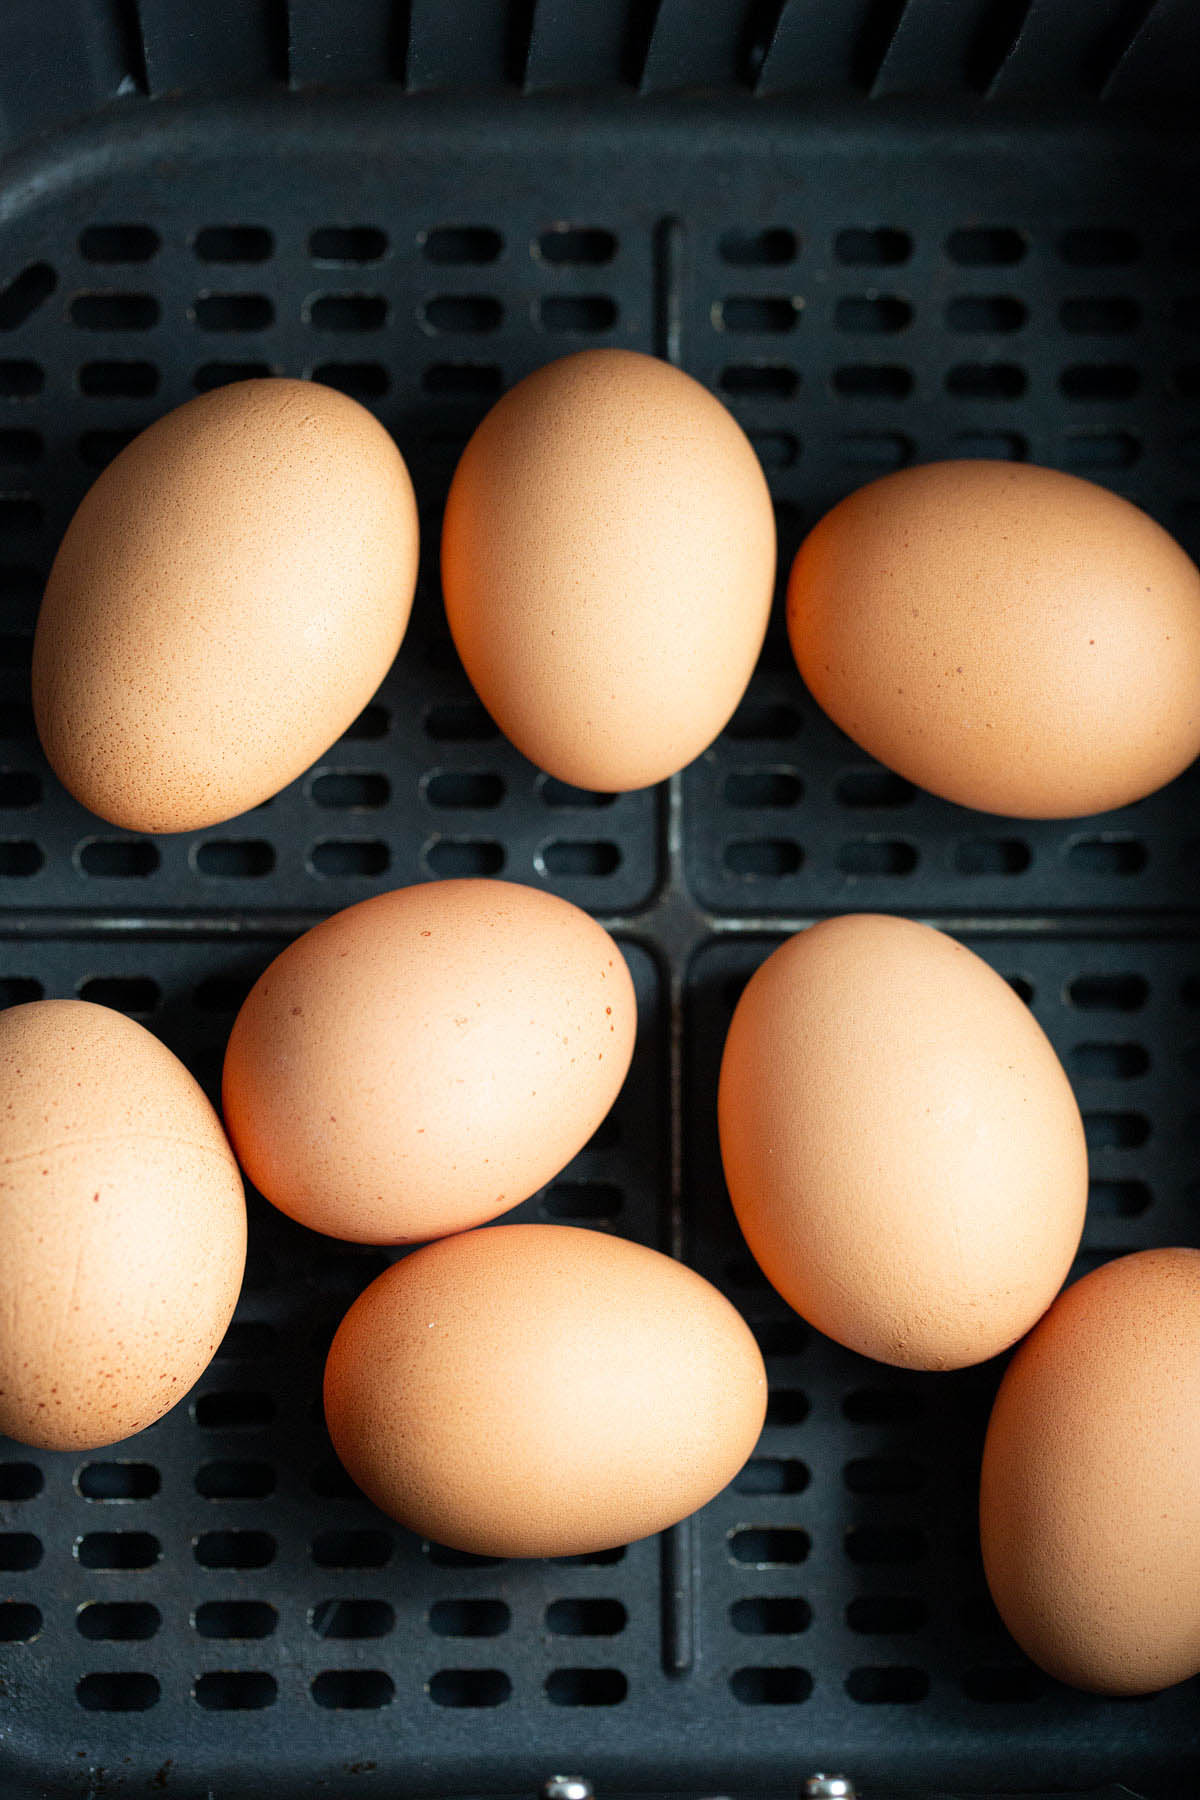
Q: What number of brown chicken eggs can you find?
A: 8